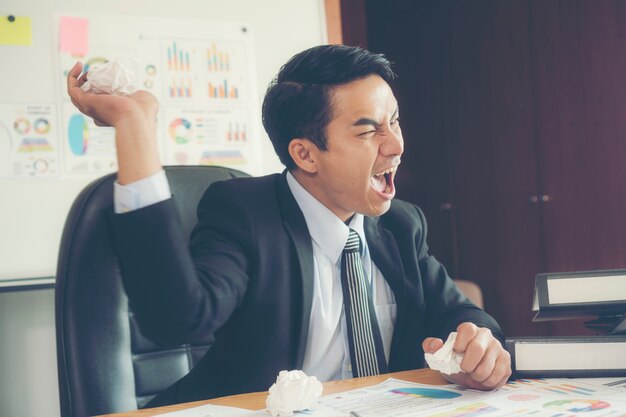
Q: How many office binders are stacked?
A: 2